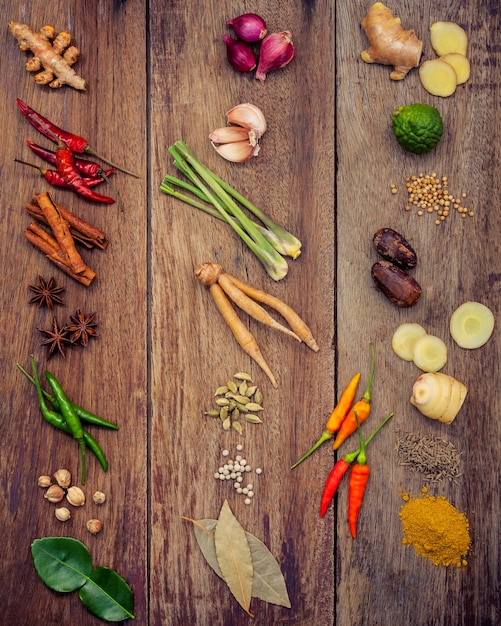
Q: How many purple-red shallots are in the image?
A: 3